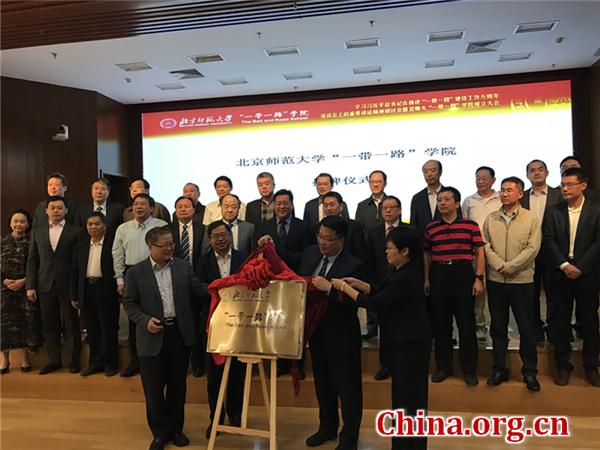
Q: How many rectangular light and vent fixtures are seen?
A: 14